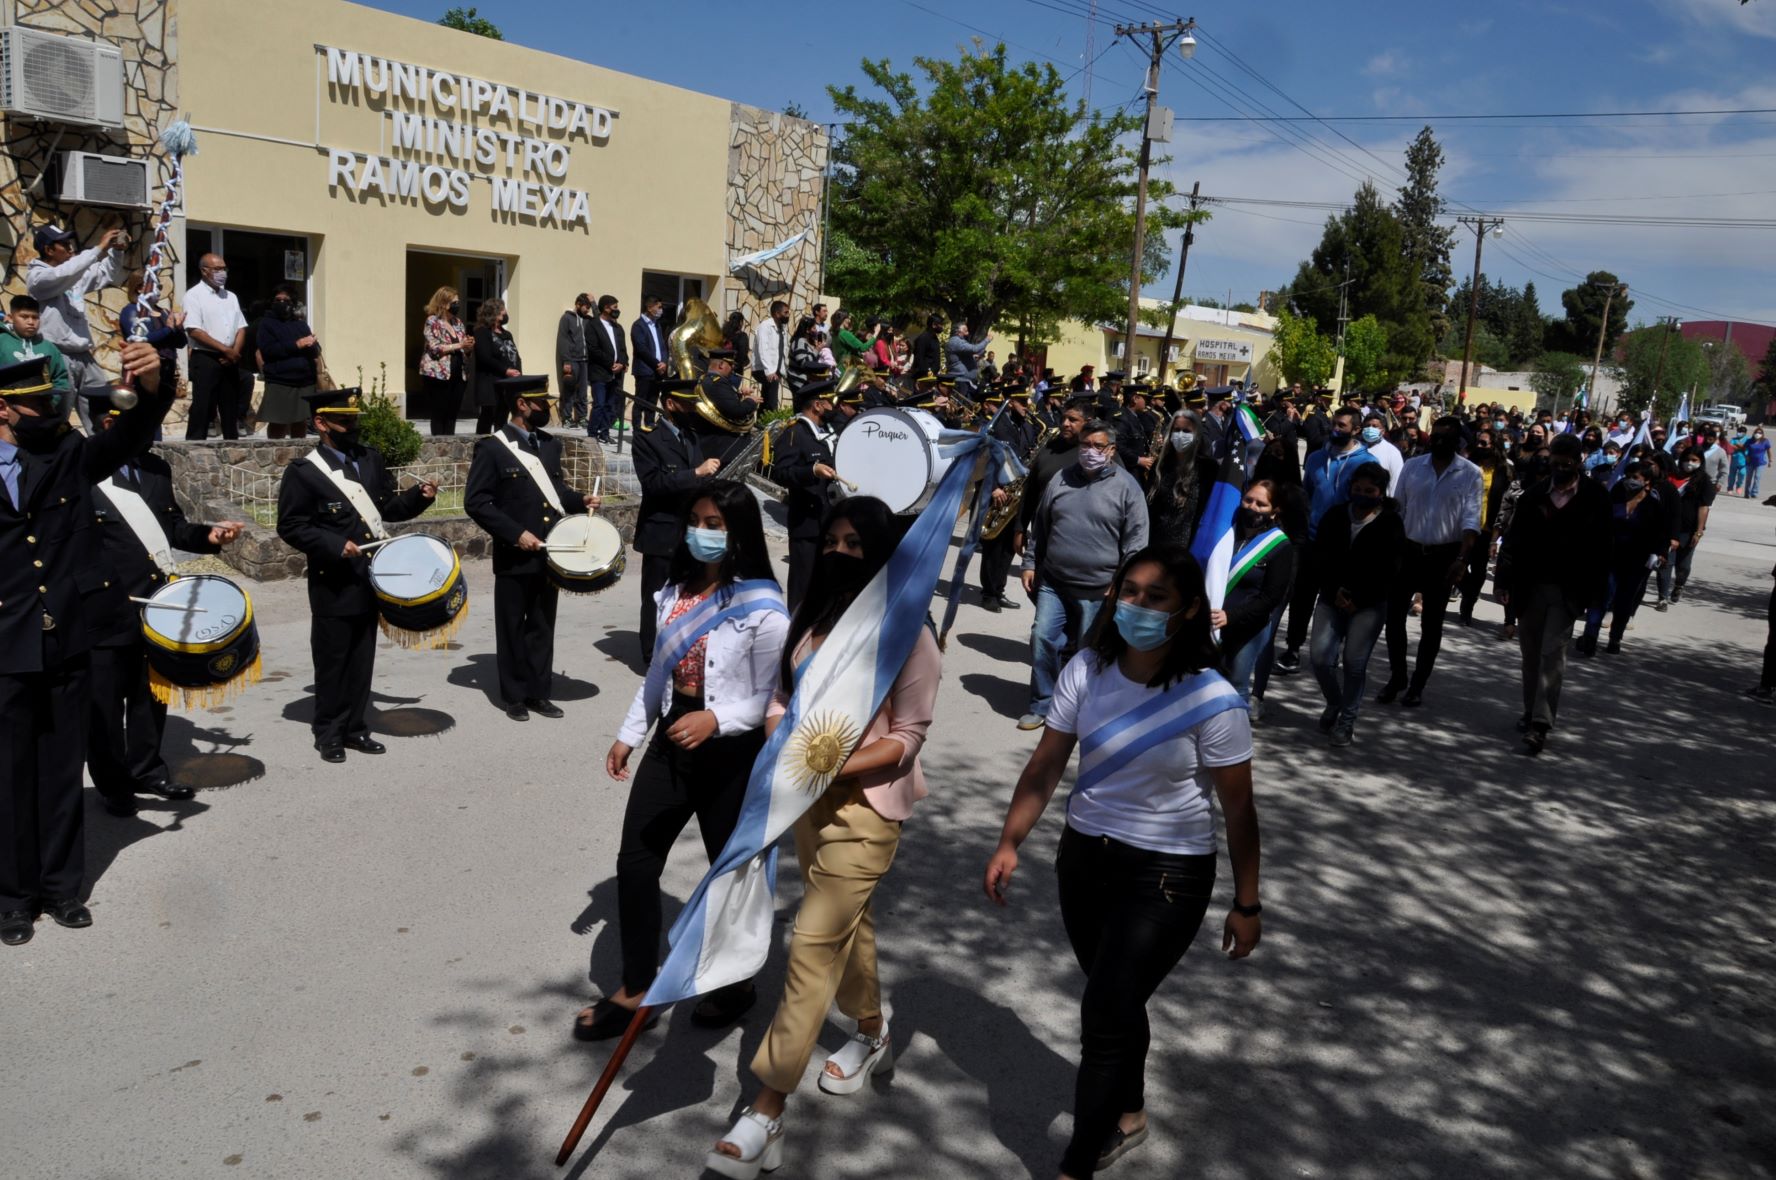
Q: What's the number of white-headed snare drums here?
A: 3